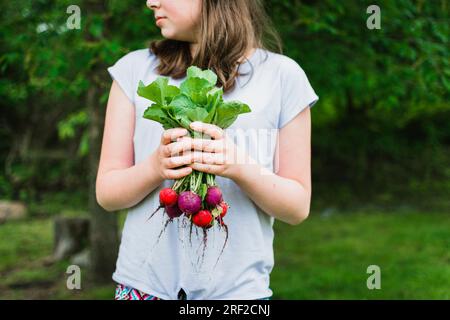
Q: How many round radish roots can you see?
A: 6